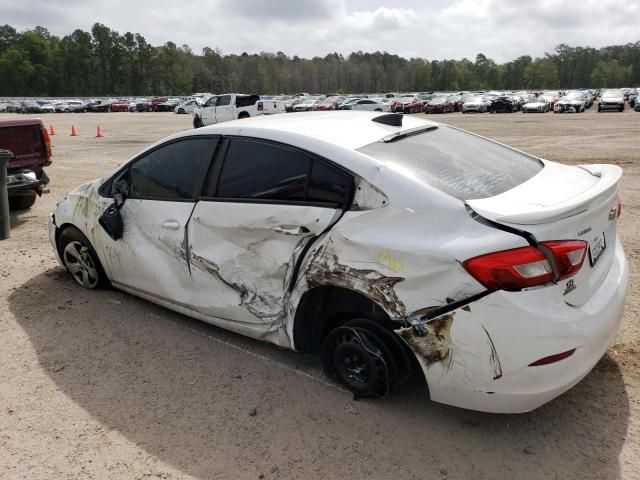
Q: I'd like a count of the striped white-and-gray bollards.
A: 0